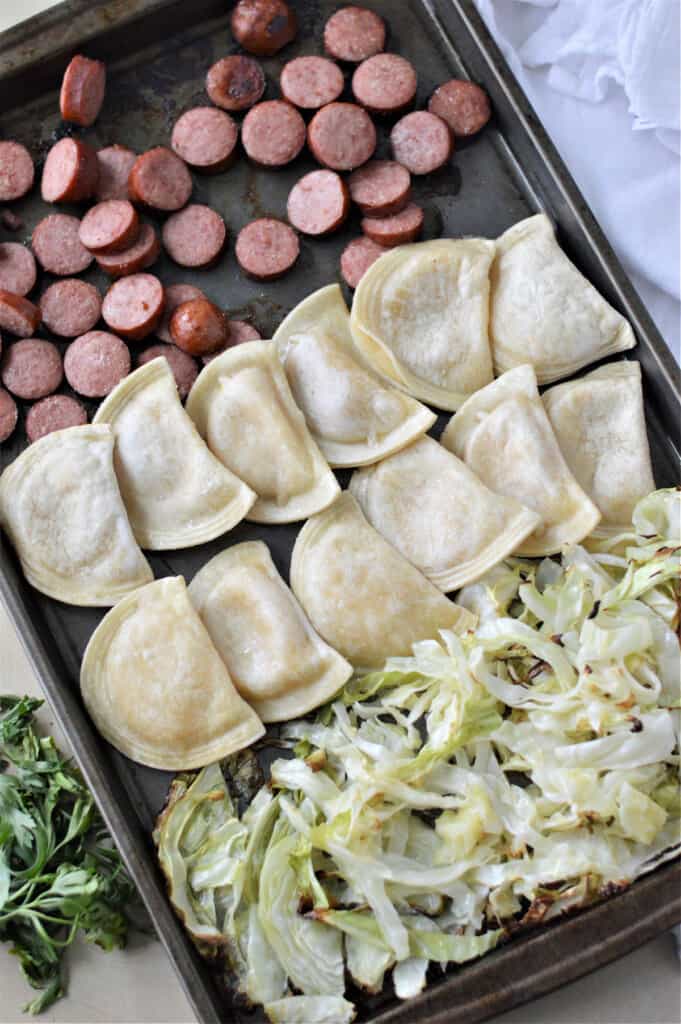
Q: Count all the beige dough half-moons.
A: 12